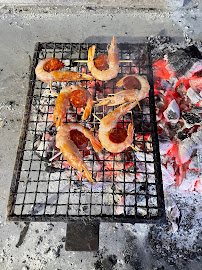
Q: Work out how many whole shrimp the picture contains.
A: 6